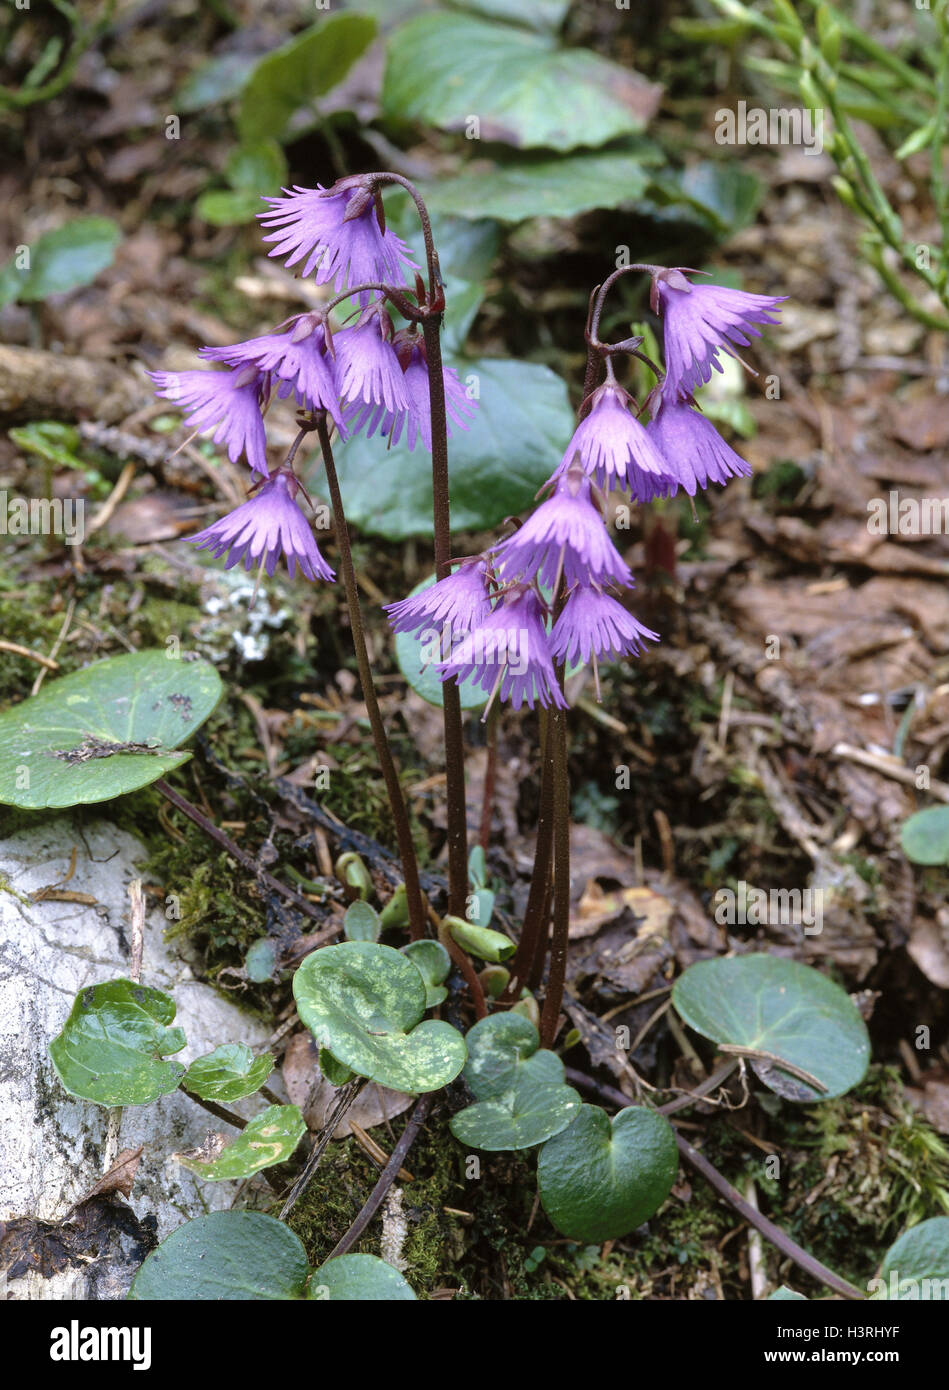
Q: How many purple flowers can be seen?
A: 13